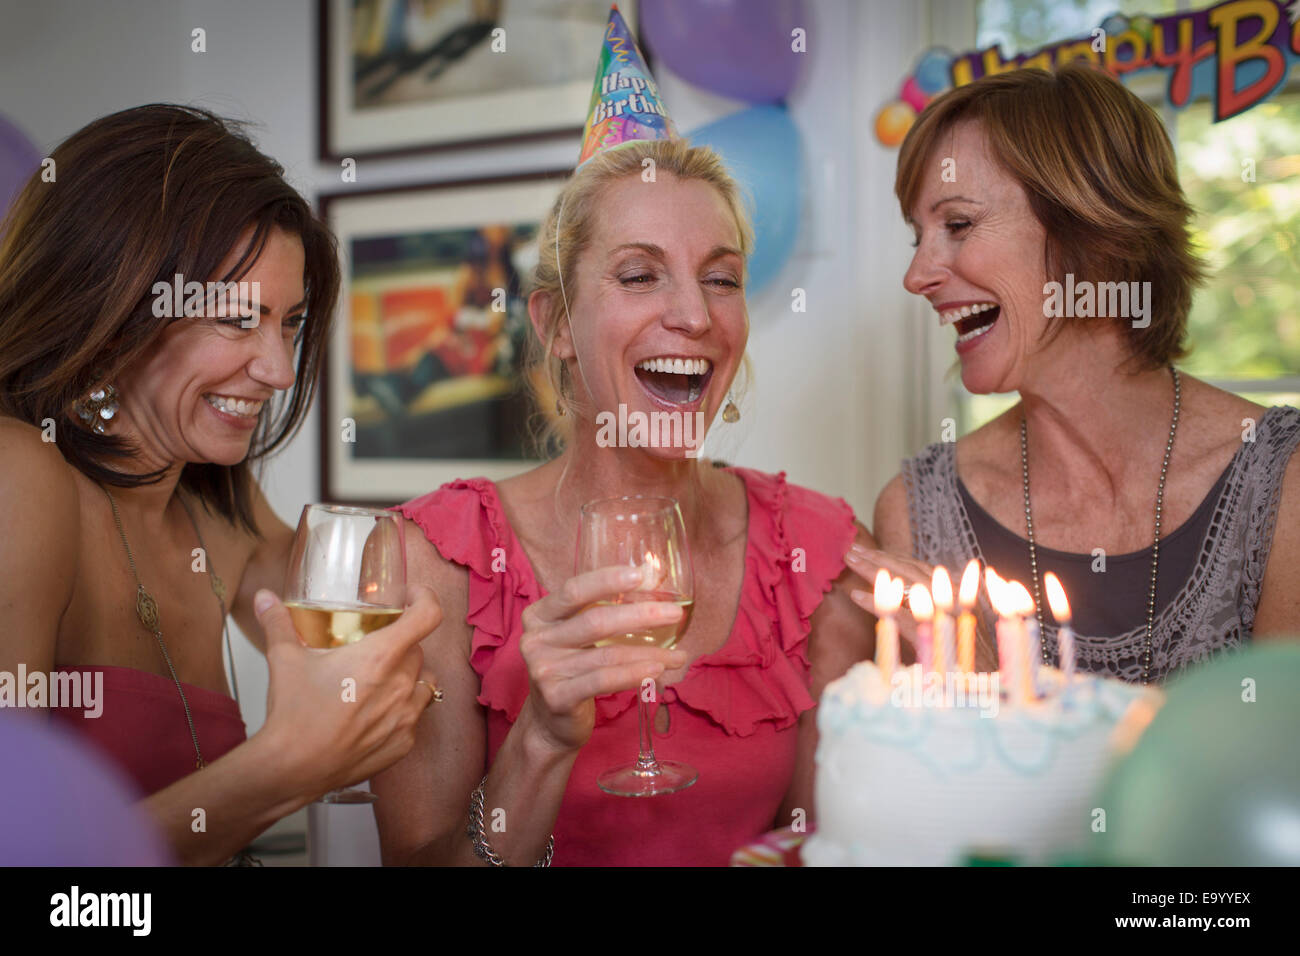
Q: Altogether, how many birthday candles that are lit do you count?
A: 8